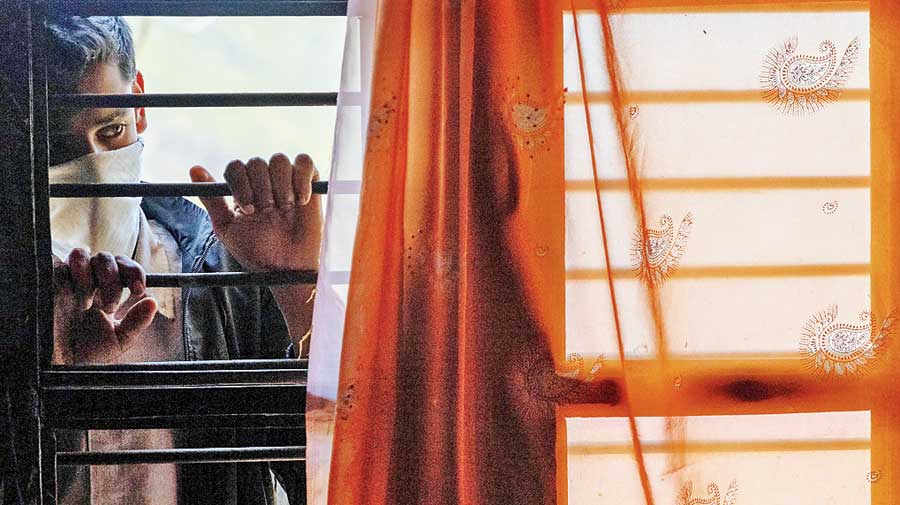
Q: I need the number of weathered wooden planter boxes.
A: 0